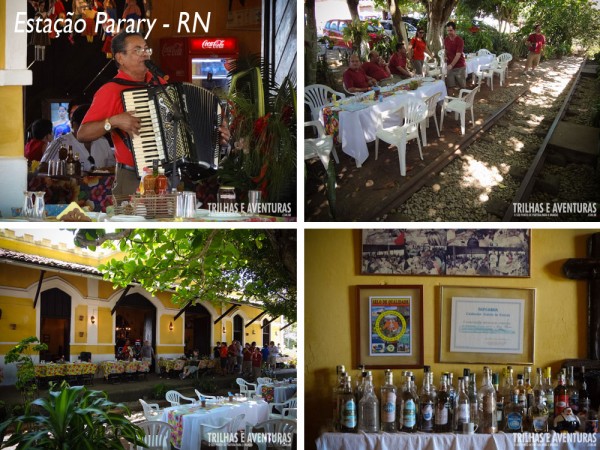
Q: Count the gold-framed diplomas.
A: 1